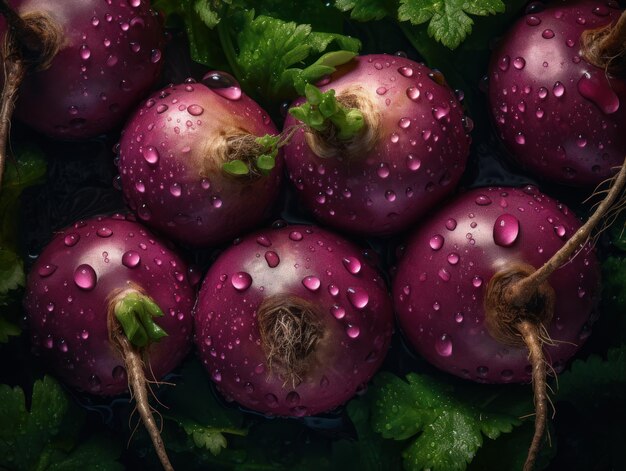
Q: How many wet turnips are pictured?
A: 7